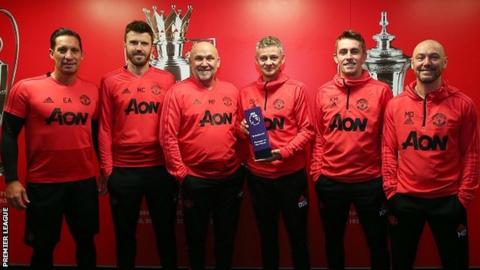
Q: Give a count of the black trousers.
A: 6